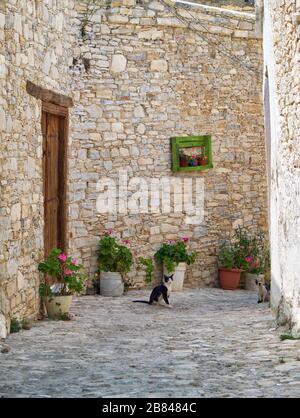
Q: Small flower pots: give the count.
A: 3